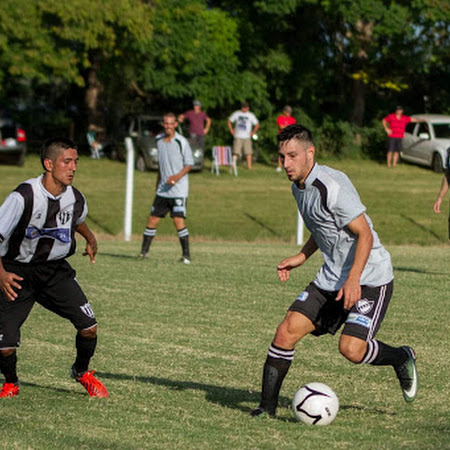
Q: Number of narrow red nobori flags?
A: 0